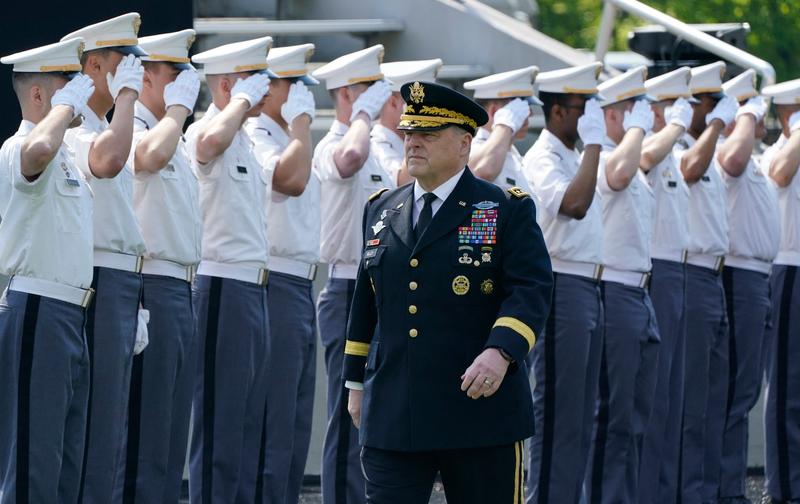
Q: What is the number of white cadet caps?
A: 14